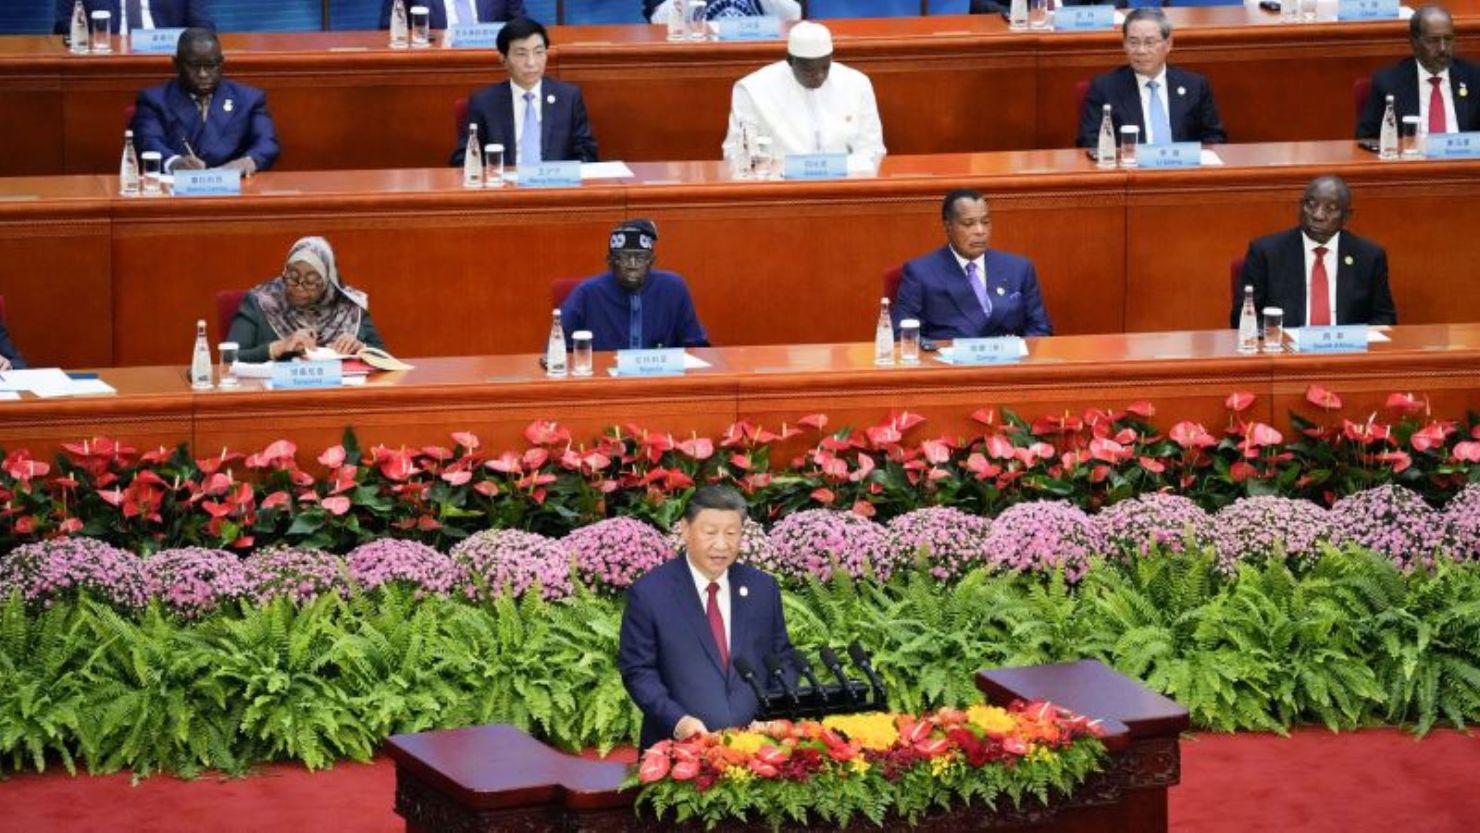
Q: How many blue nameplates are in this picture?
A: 14